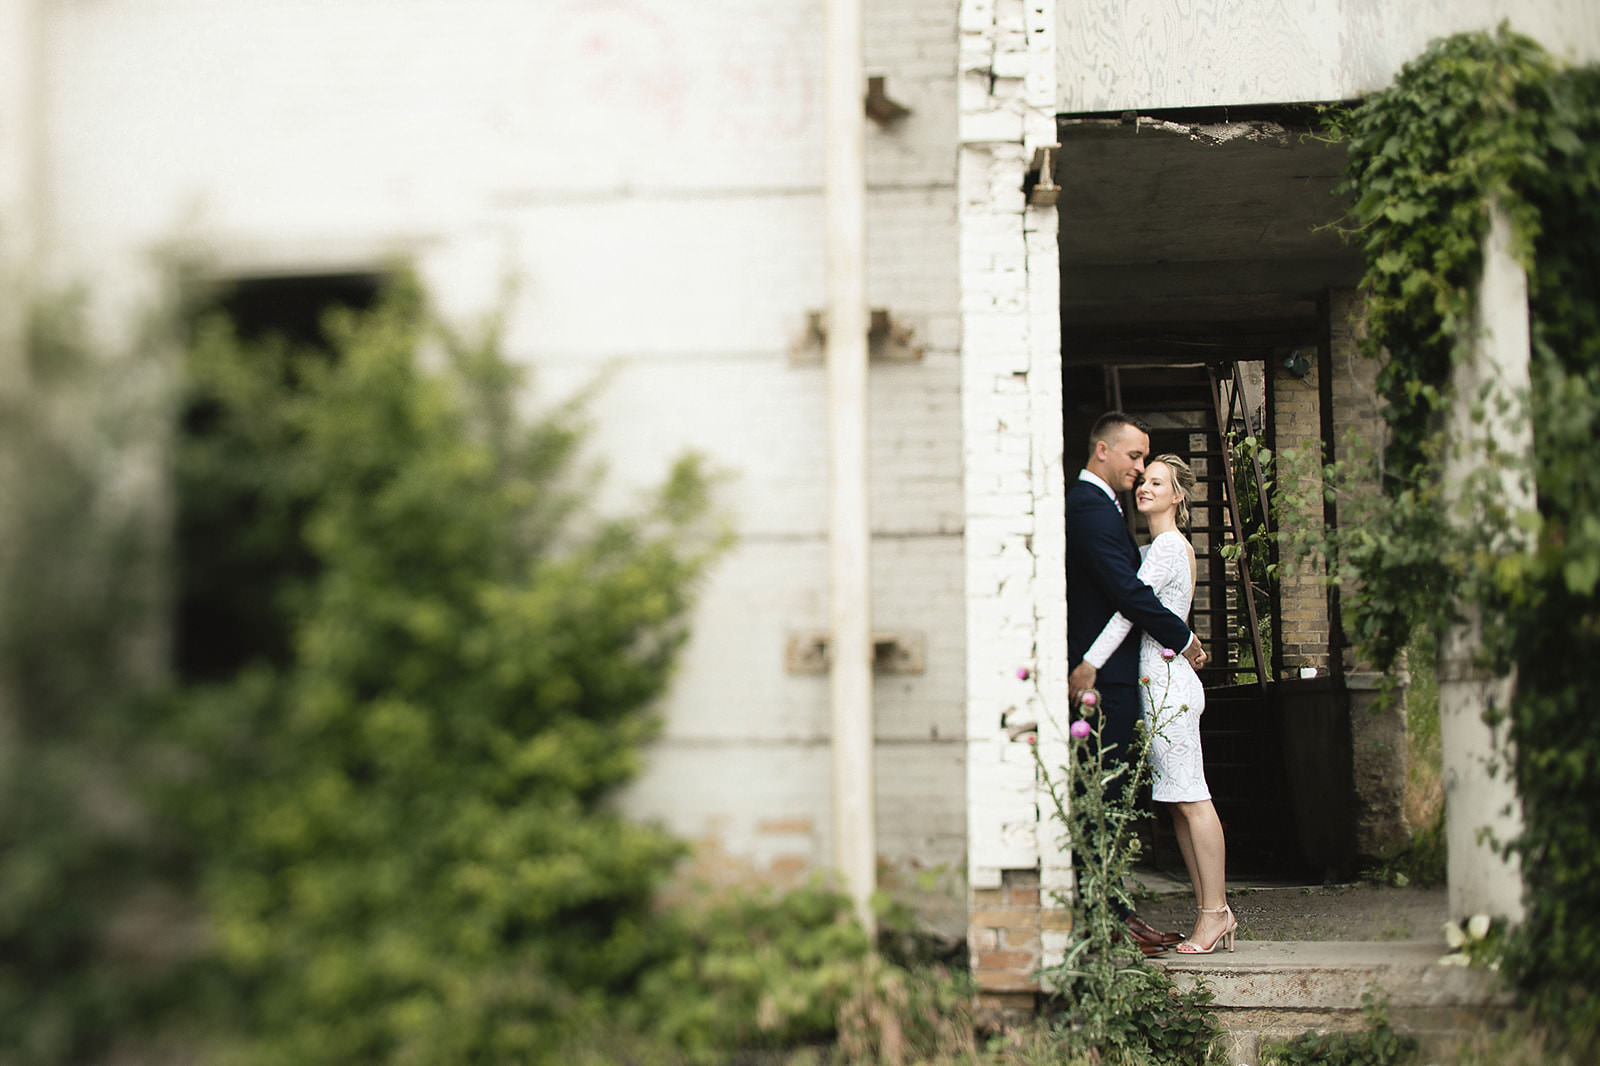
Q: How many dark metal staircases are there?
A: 1